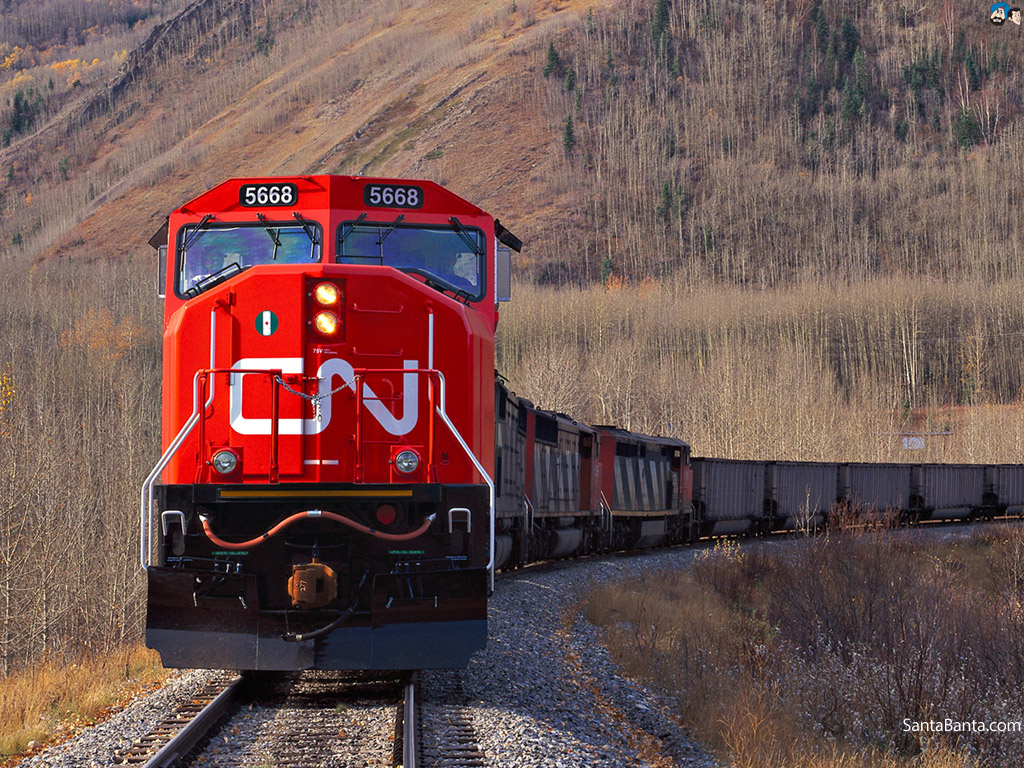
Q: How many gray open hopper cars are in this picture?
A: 5